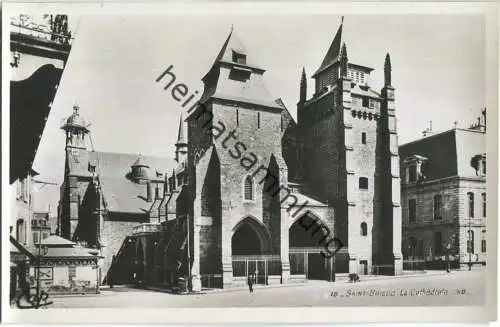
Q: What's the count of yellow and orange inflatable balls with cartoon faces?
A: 0